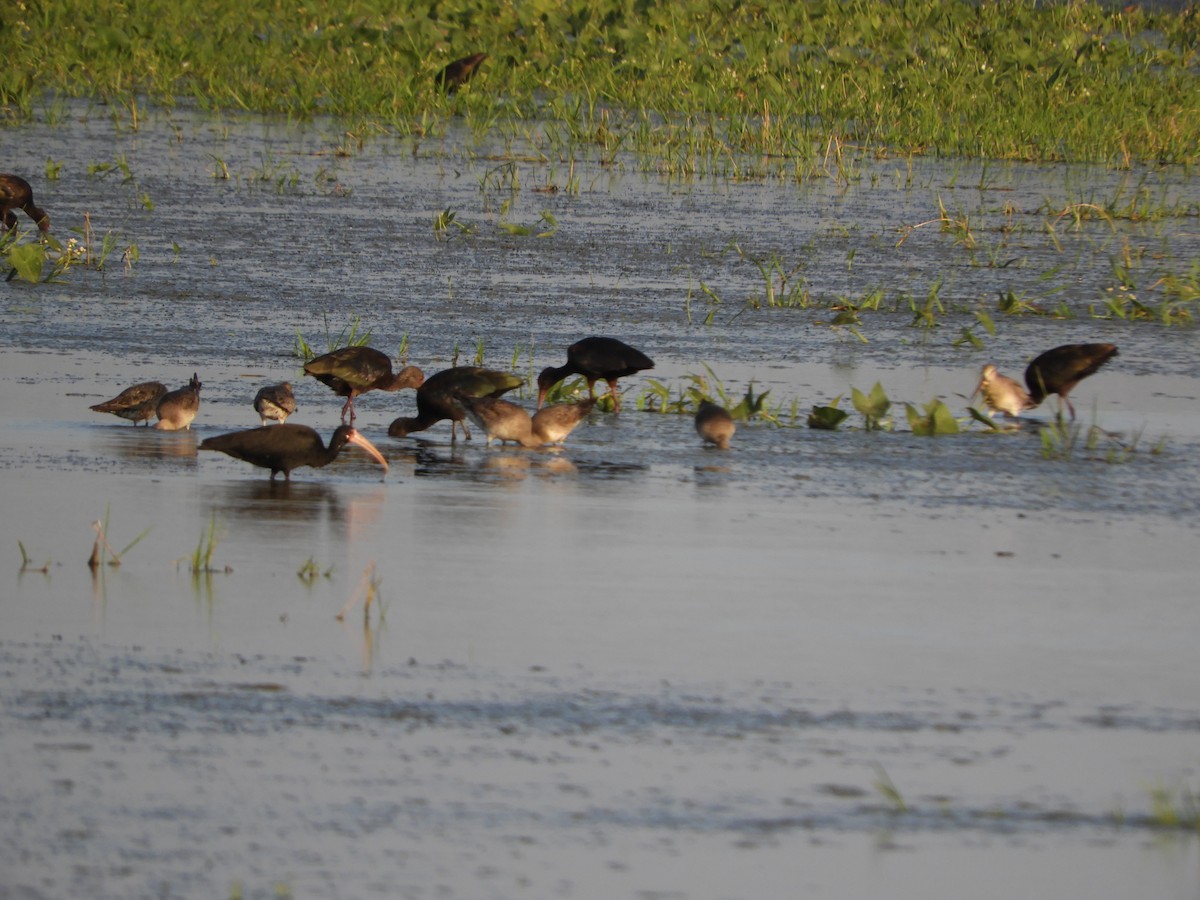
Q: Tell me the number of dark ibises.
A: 7